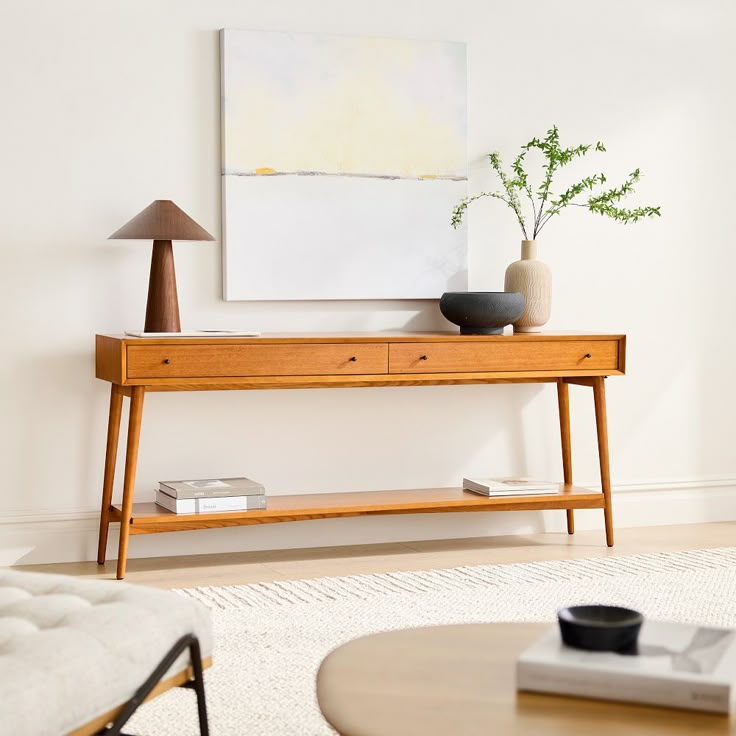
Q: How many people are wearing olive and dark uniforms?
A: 0